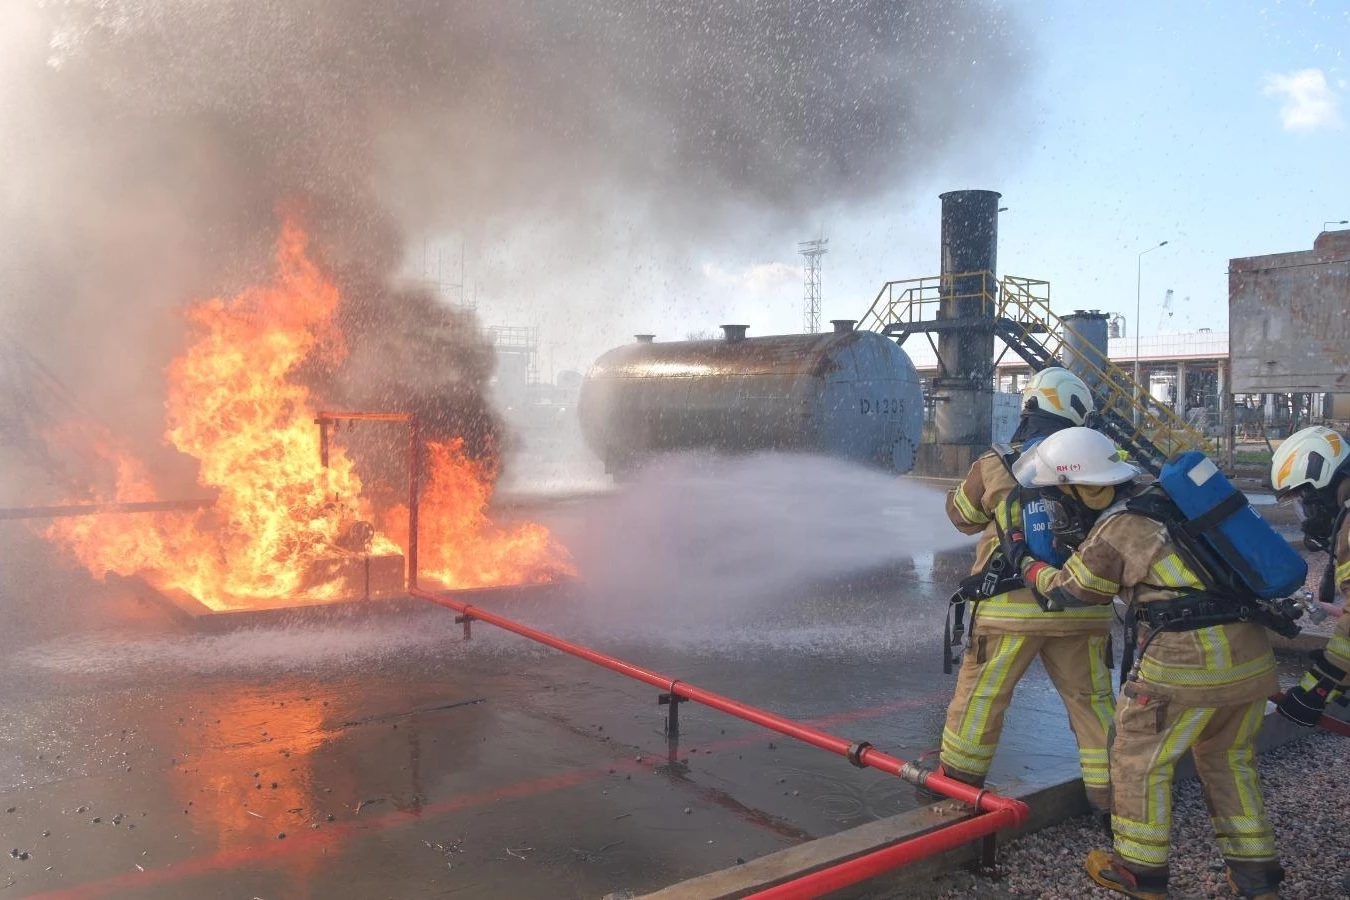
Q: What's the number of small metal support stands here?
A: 3